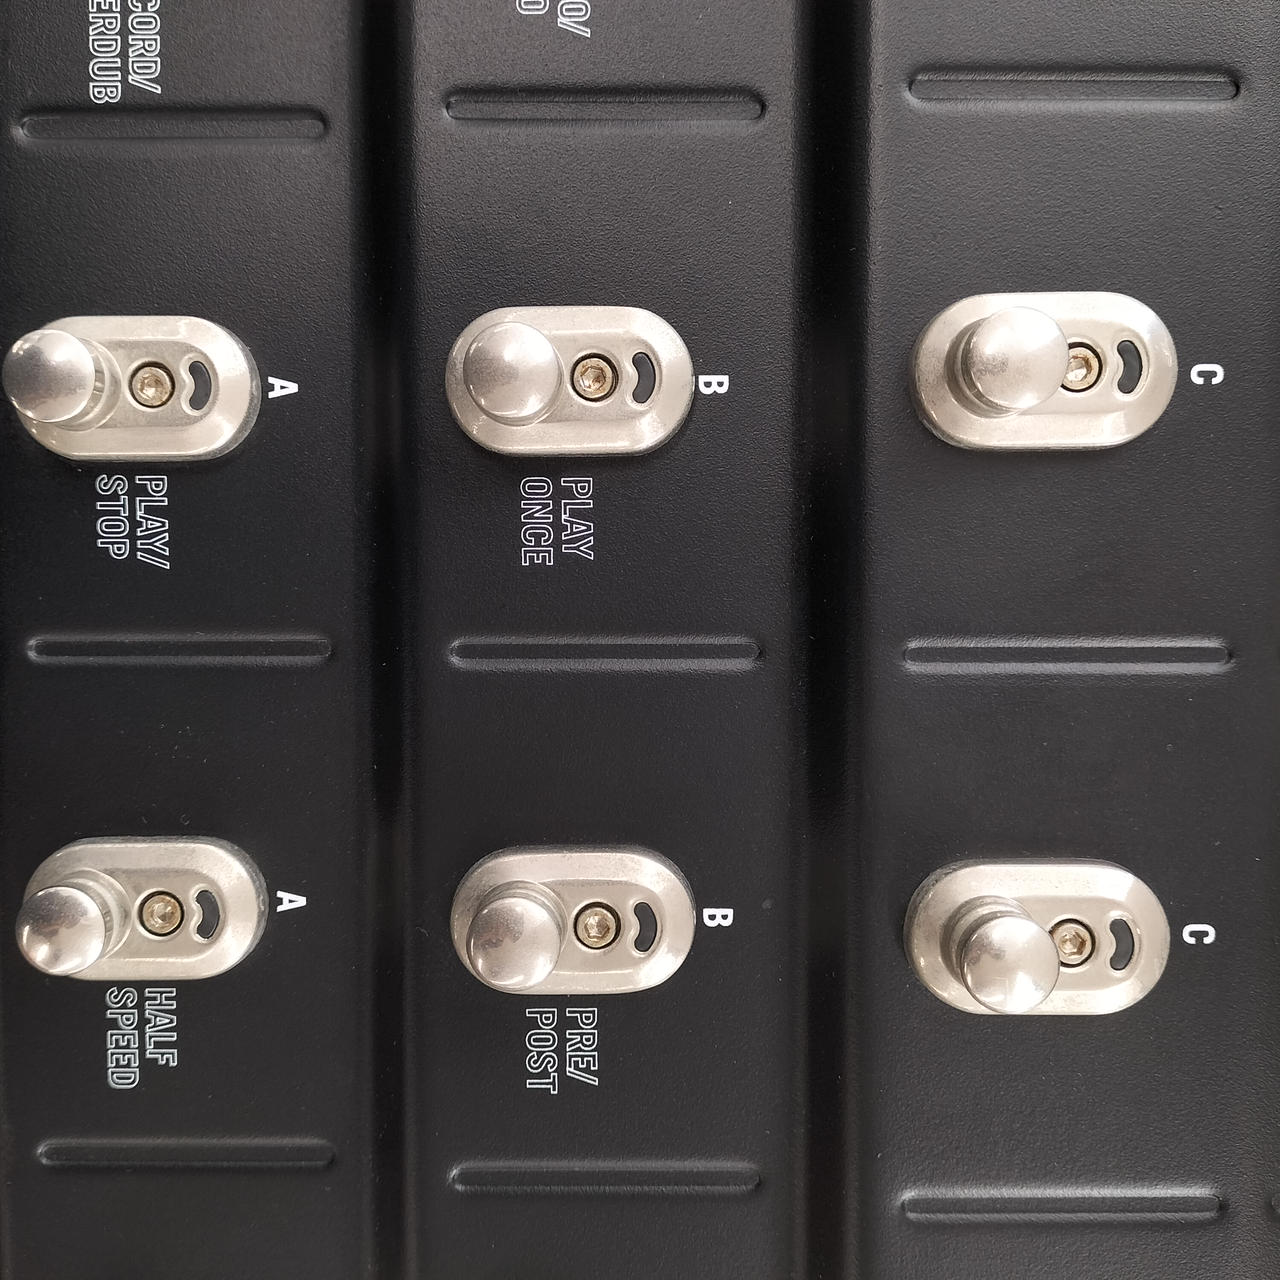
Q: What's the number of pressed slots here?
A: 9